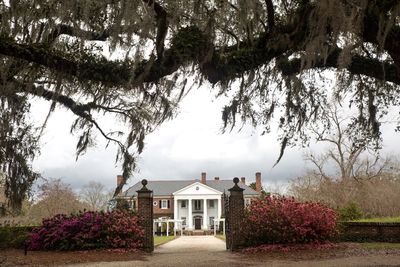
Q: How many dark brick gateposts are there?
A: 2